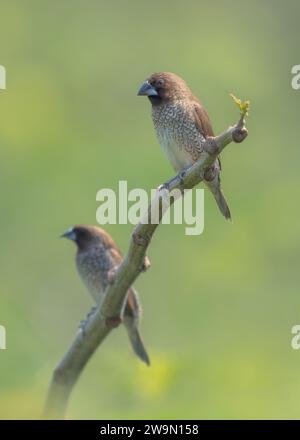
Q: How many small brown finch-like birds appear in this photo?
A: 2